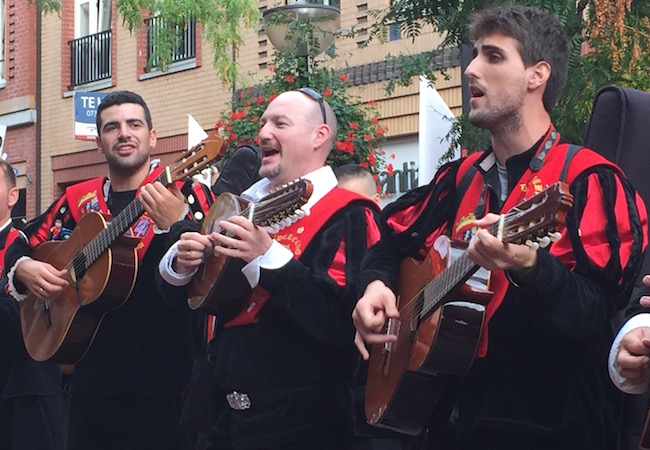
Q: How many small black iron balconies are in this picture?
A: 2